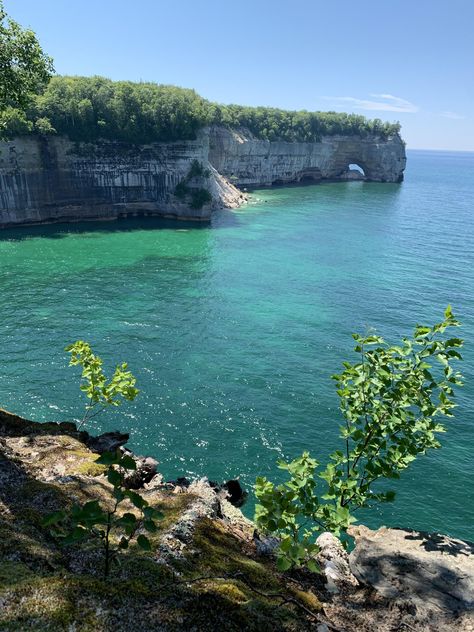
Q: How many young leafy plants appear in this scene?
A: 3